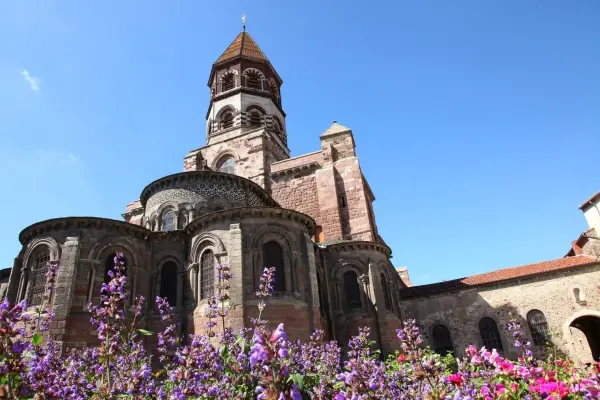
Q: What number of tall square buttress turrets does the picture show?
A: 1